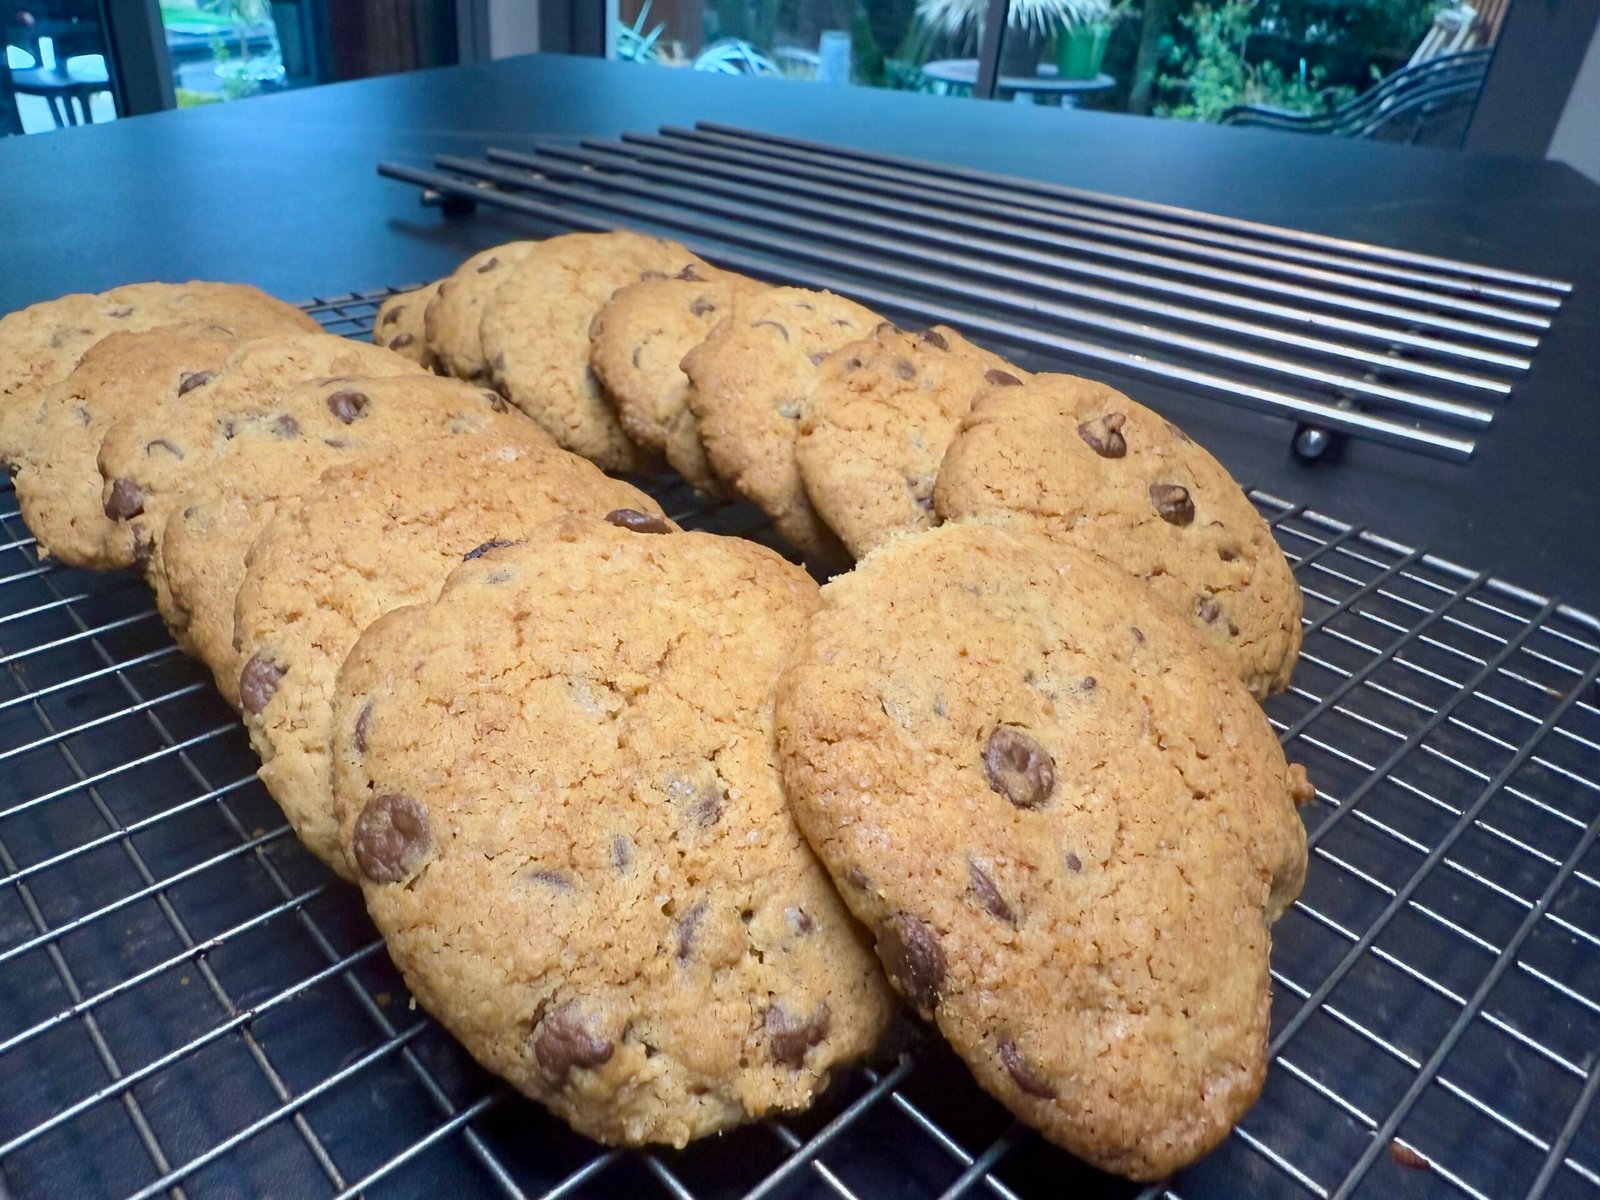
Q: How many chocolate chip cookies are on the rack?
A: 14